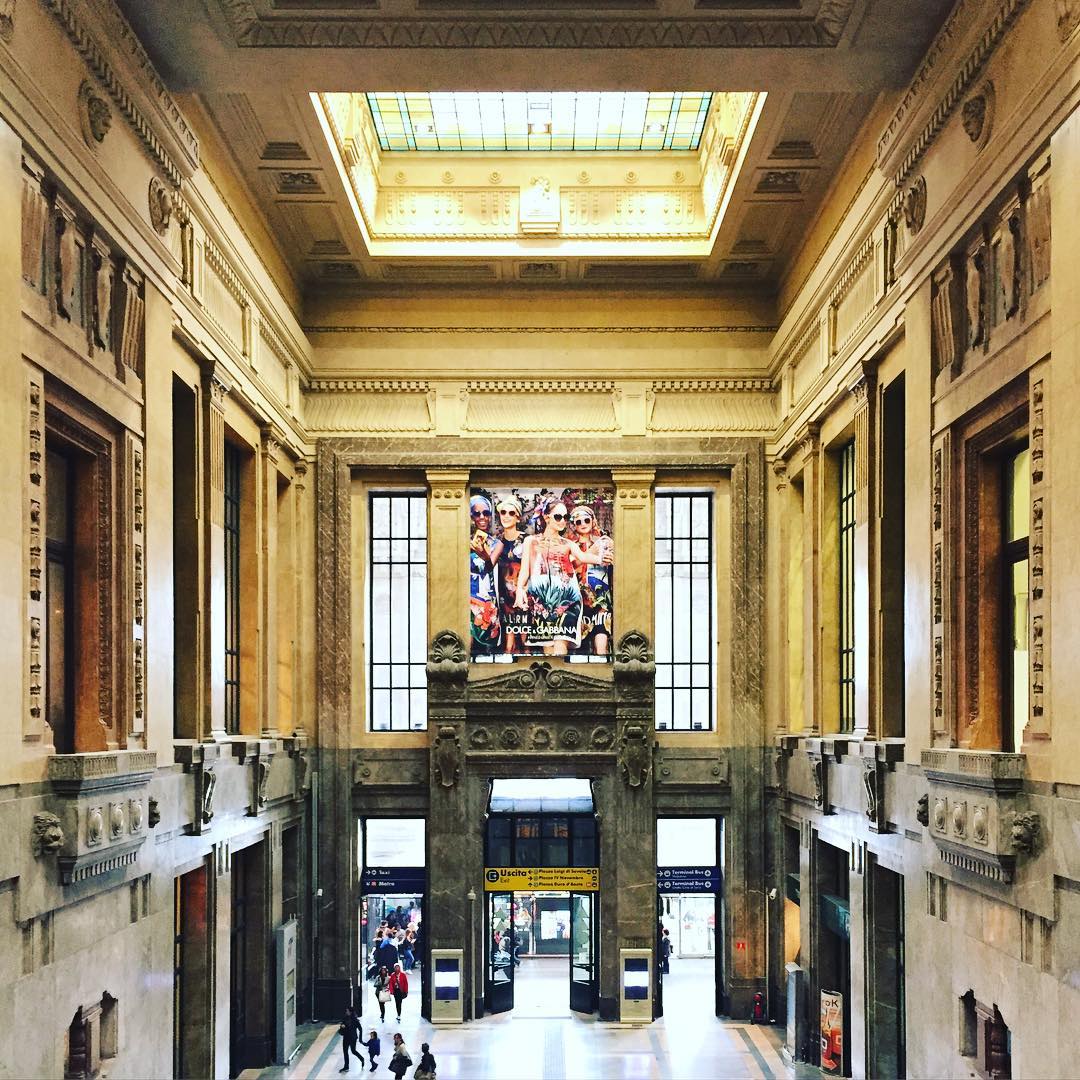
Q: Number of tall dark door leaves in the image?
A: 2